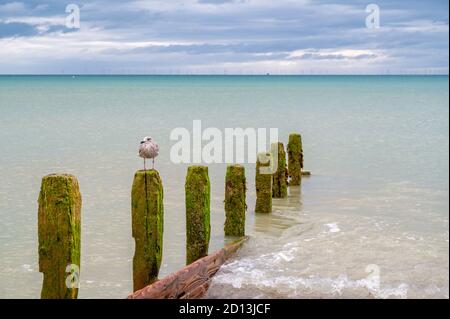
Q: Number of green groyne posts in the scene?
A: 7